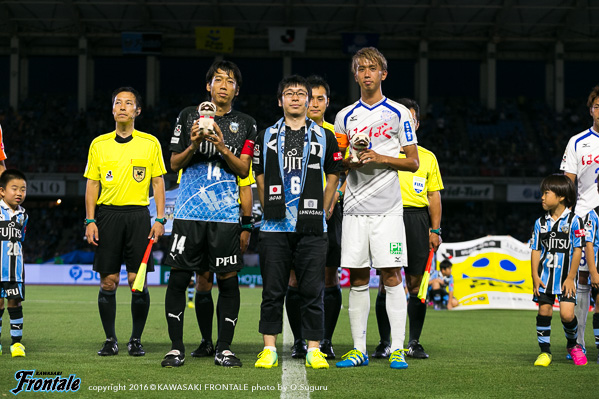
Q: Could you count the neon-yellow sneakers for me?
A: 4